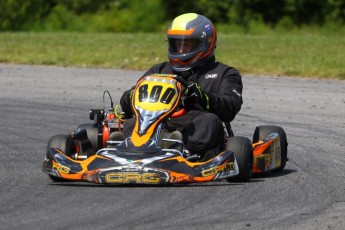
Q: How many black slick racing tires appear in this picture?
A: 4